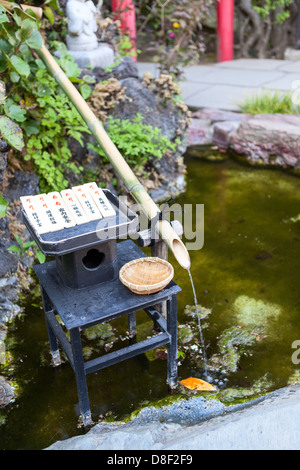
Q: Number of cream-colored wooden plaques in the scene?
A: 6